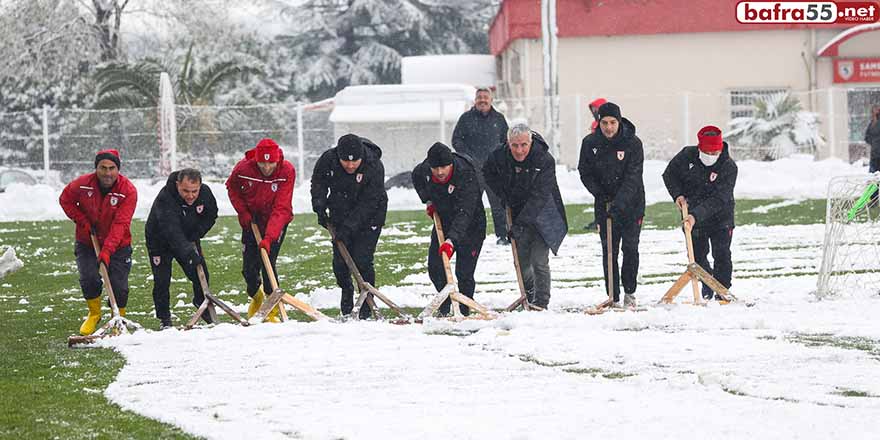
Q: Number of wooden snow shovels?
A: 8